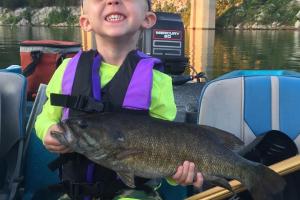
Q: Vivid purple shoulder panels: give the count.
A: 2